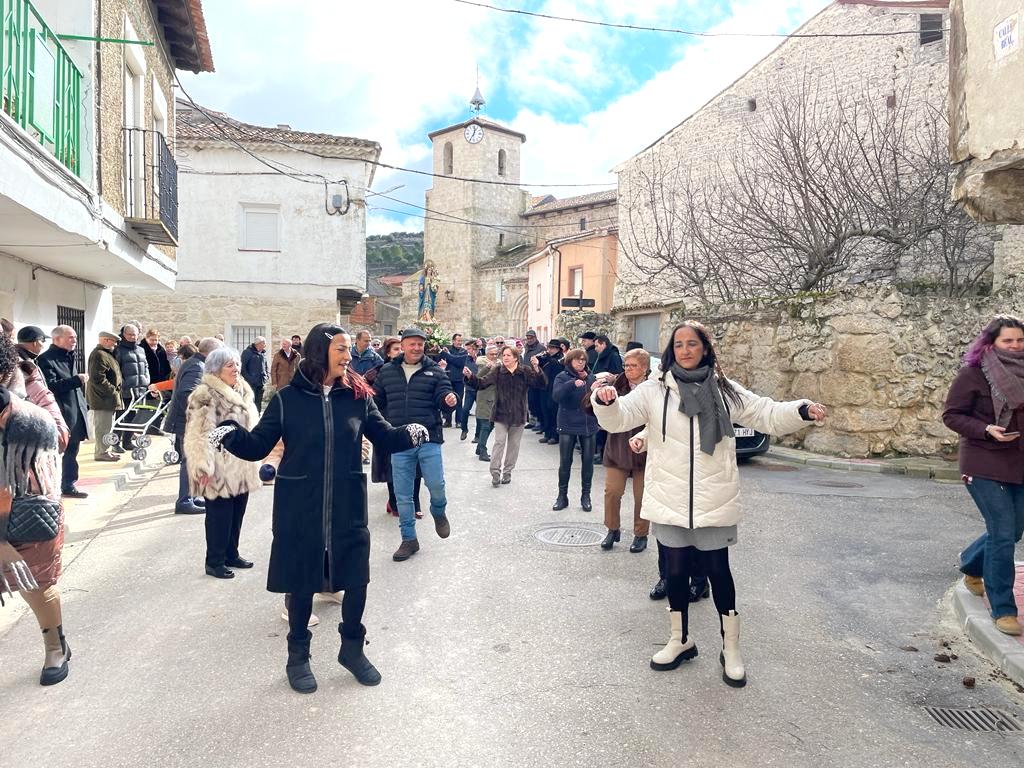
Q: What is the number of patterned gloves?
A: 2